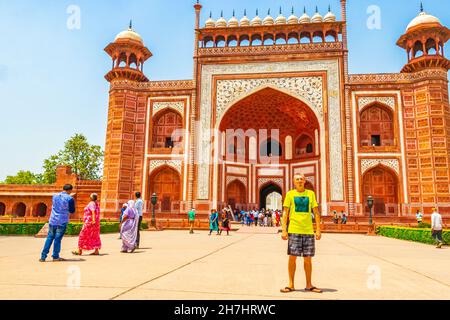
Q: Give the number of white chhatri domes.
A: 13